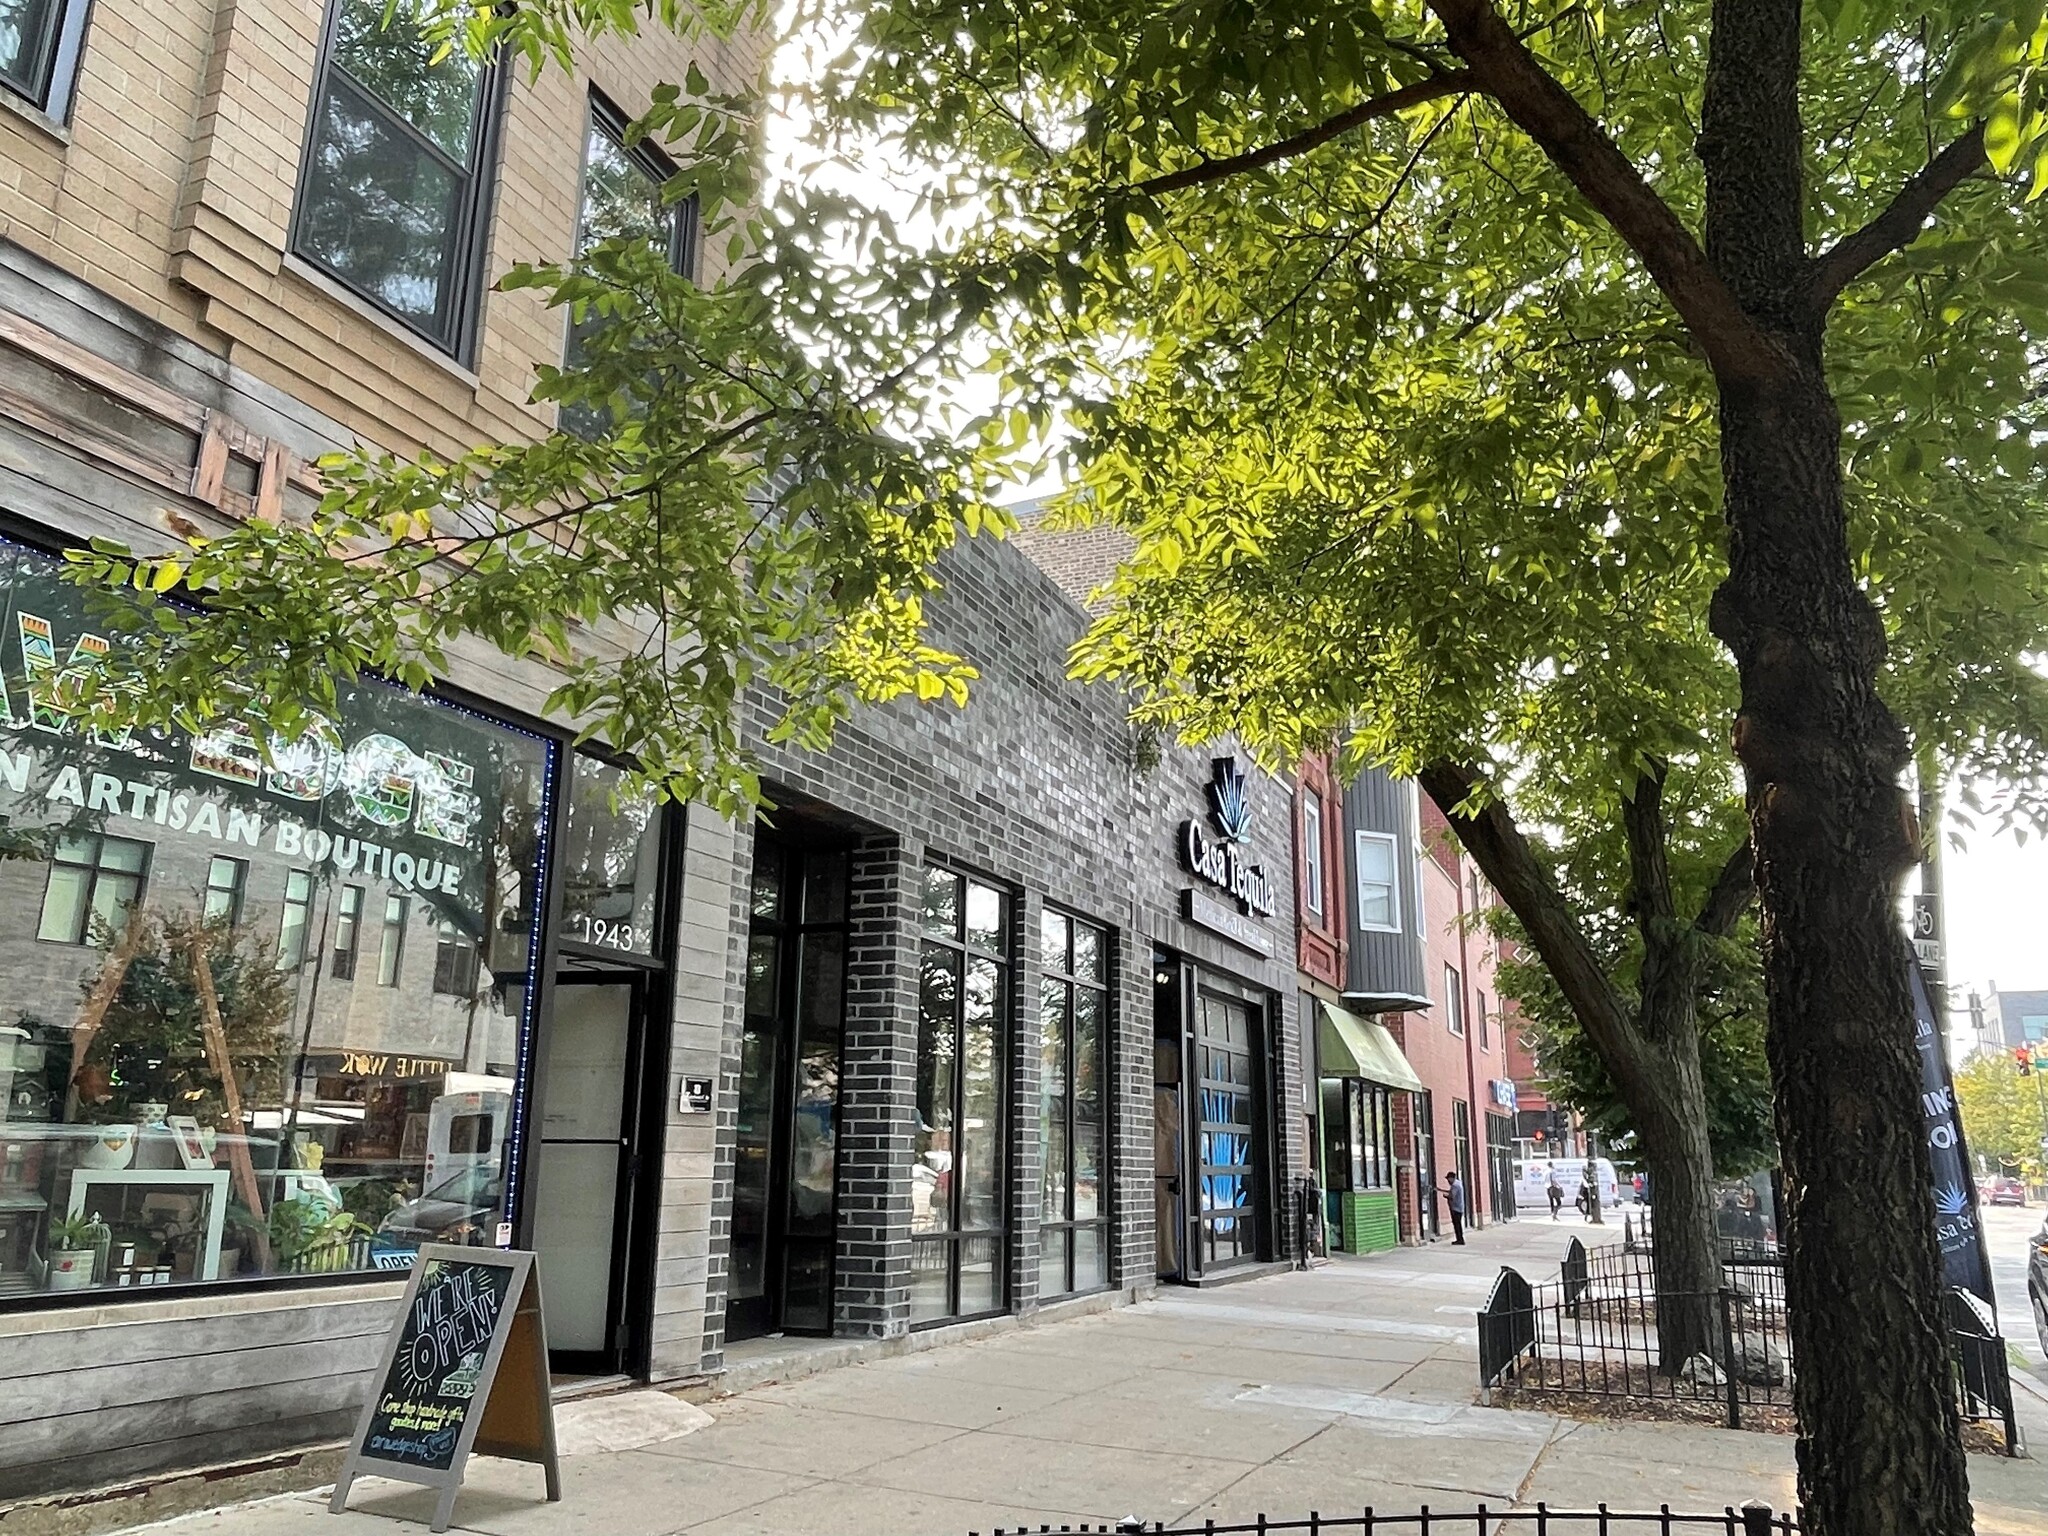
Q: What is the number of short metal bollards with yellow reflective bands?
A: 0